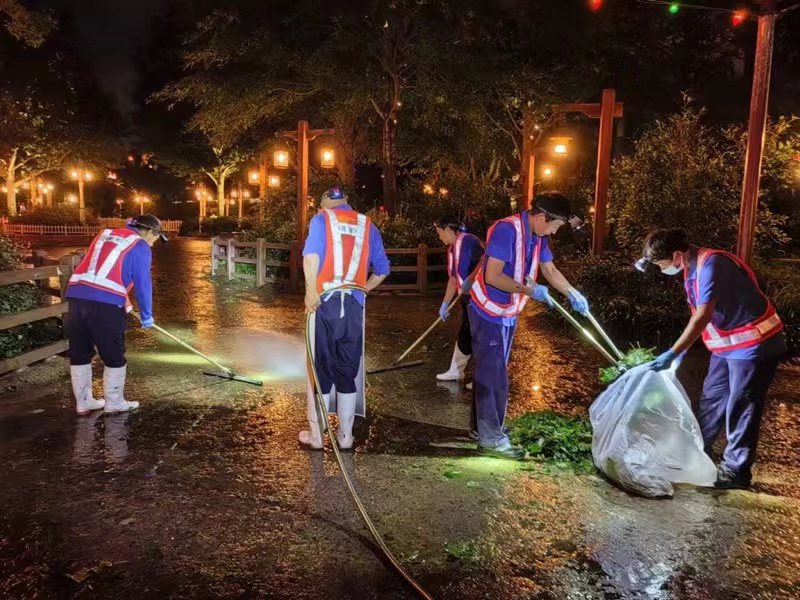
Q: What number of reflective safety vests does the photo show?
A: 5